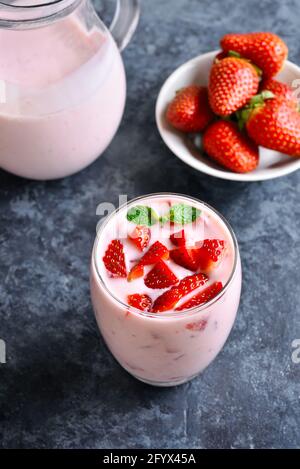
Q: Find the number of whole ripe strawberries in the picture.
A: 6